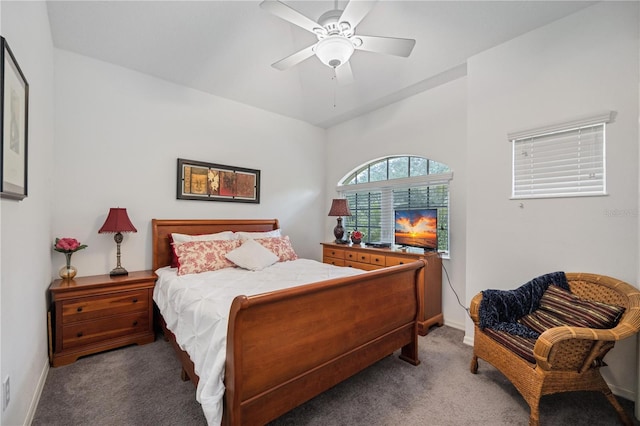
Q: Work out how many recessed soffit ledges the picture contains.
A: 1